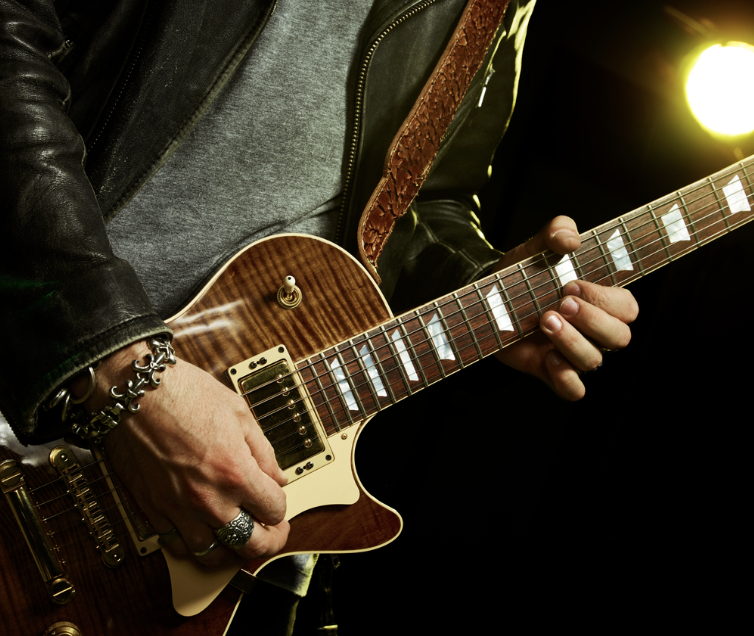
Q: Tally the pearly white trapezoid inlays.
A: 9